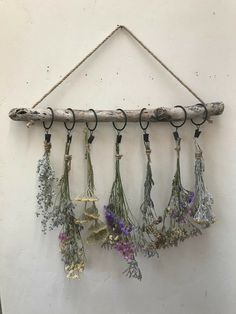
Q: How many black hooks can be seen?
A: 7